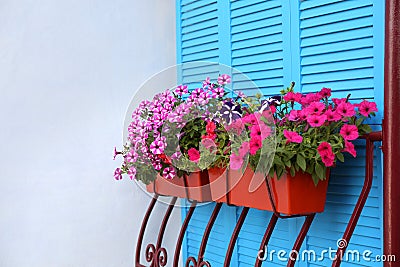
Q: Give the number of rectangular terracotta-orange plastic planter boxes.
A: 2